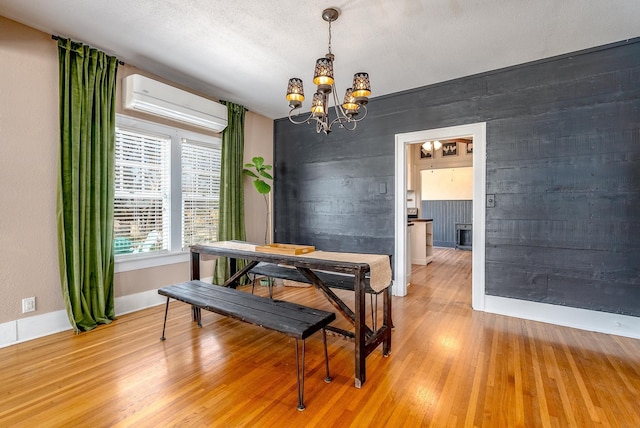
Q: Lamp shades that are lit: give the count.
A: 5